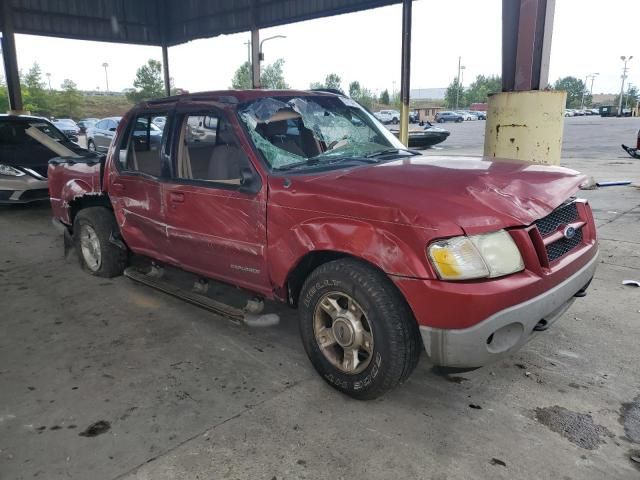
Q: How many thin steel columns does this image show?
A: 4